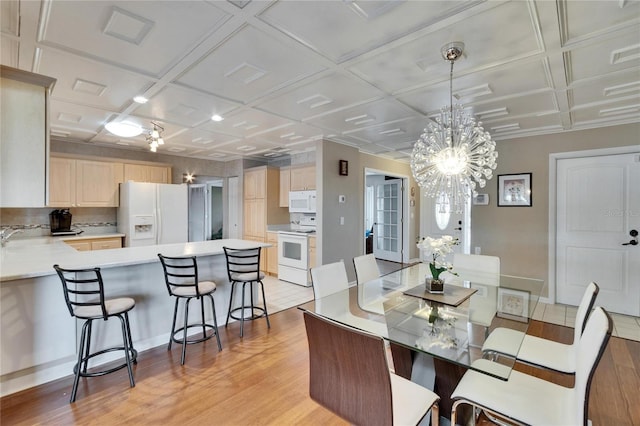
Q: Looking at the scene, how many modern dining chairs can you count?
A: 6